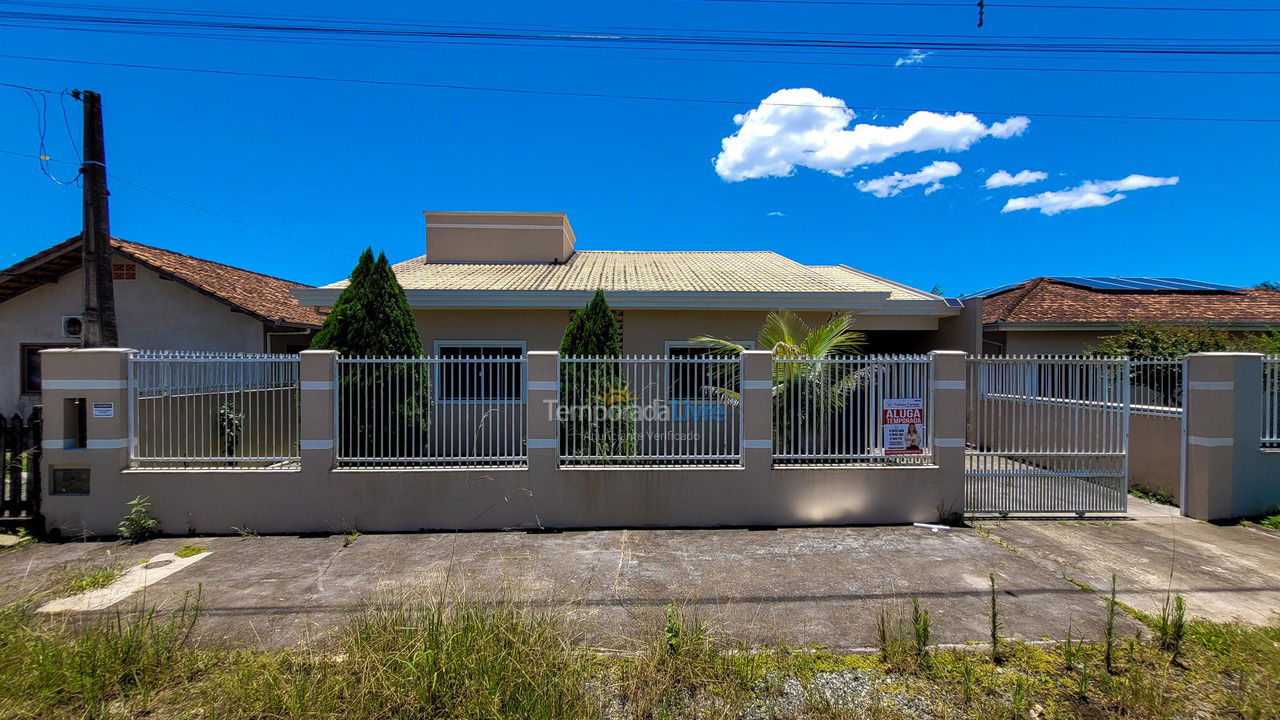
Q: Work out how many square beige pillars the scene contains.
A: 6